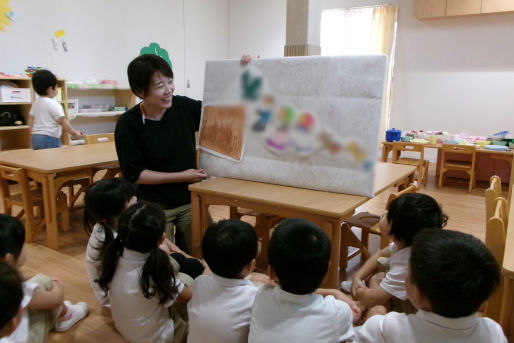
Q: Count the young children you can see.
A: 9